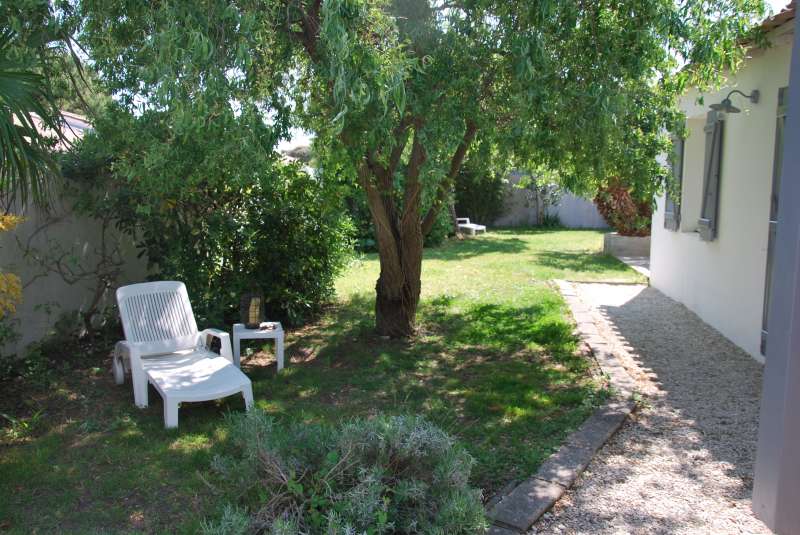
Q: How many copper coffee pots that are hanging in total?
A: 0